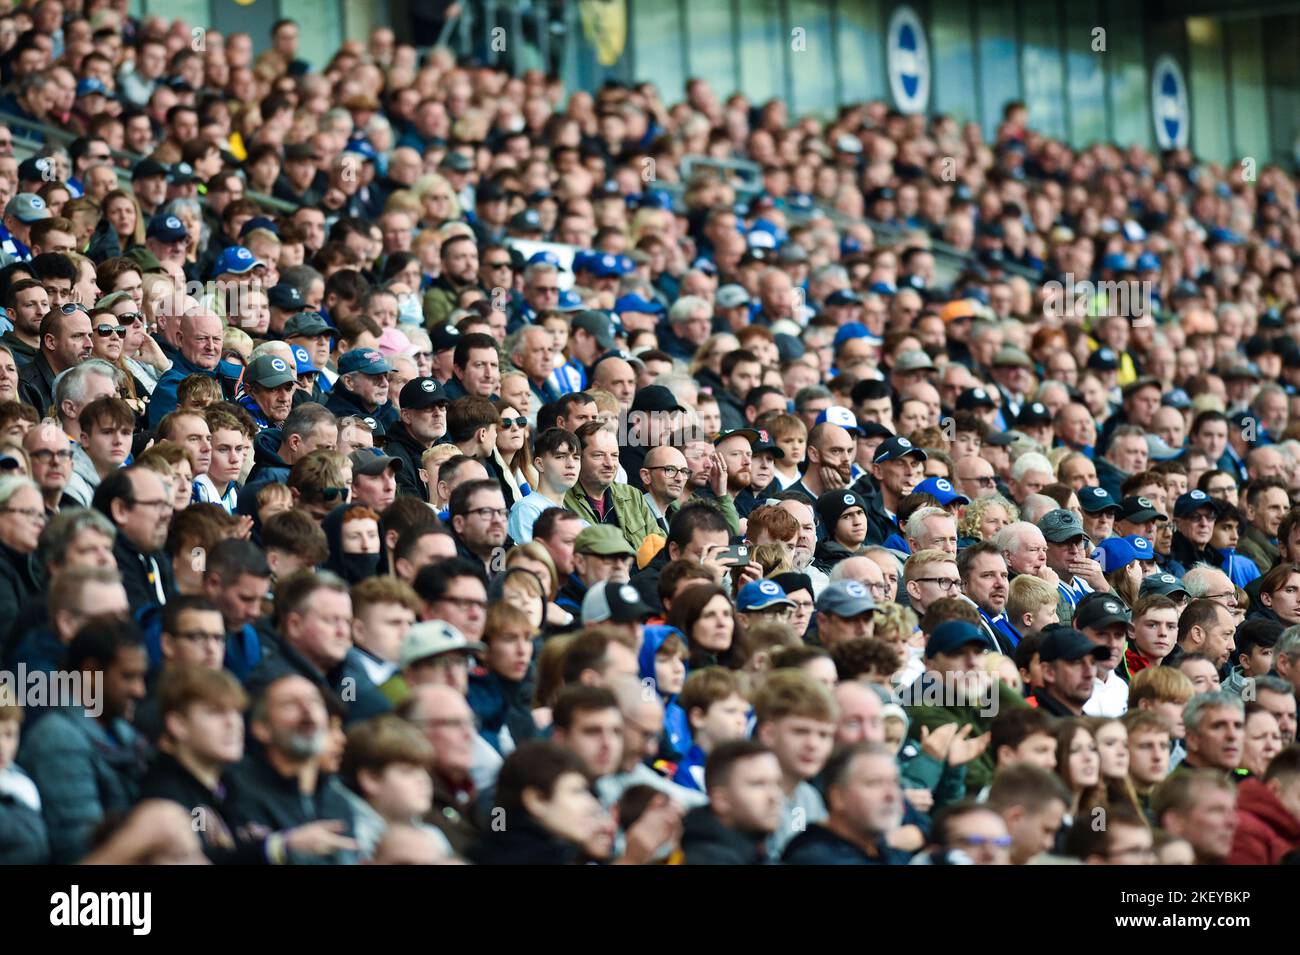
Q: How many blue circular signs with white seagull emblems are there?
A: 2